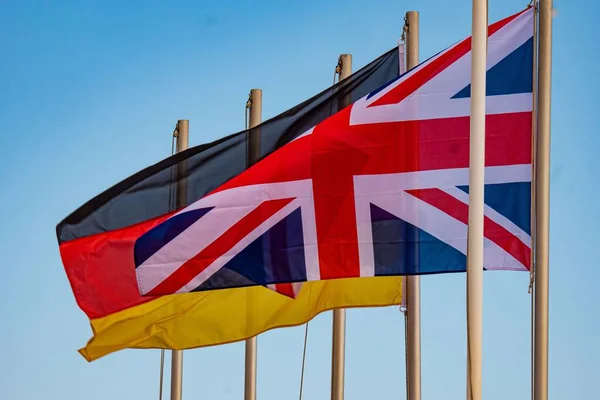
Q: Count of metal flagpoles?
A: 6